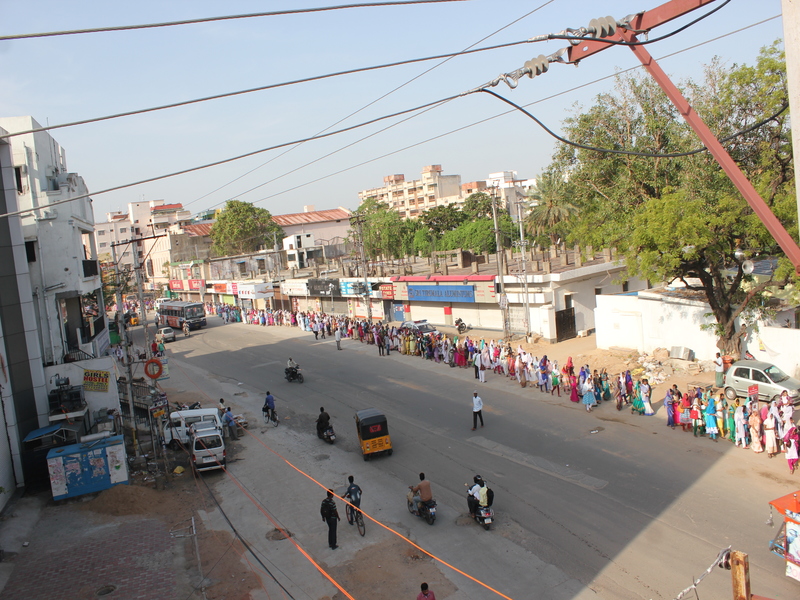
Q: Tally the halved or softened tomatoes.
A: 0